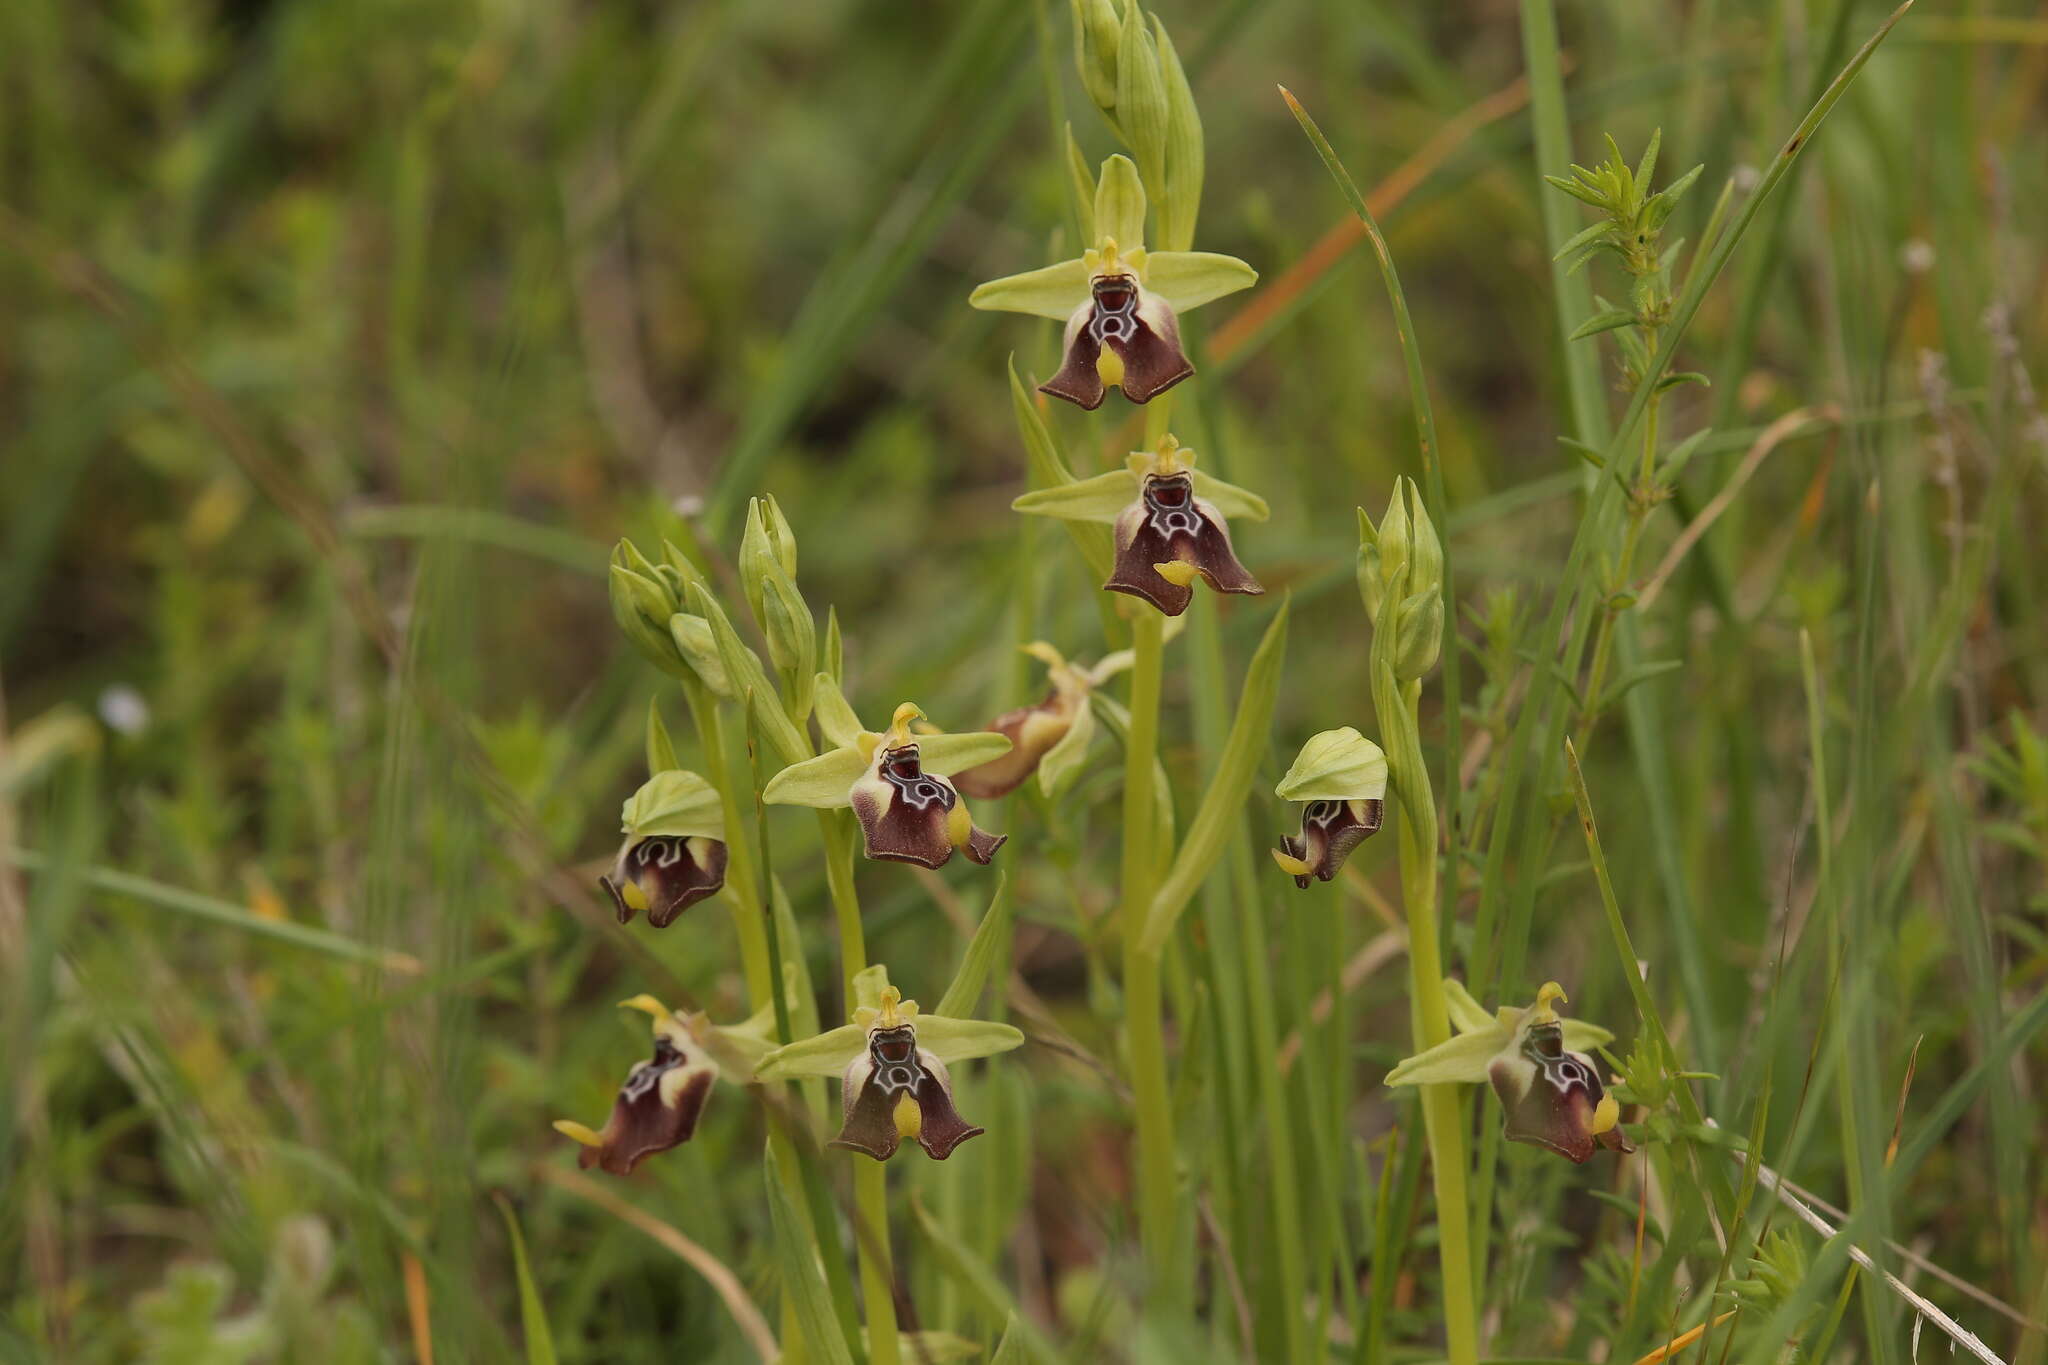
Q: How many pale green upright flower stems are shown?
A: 4